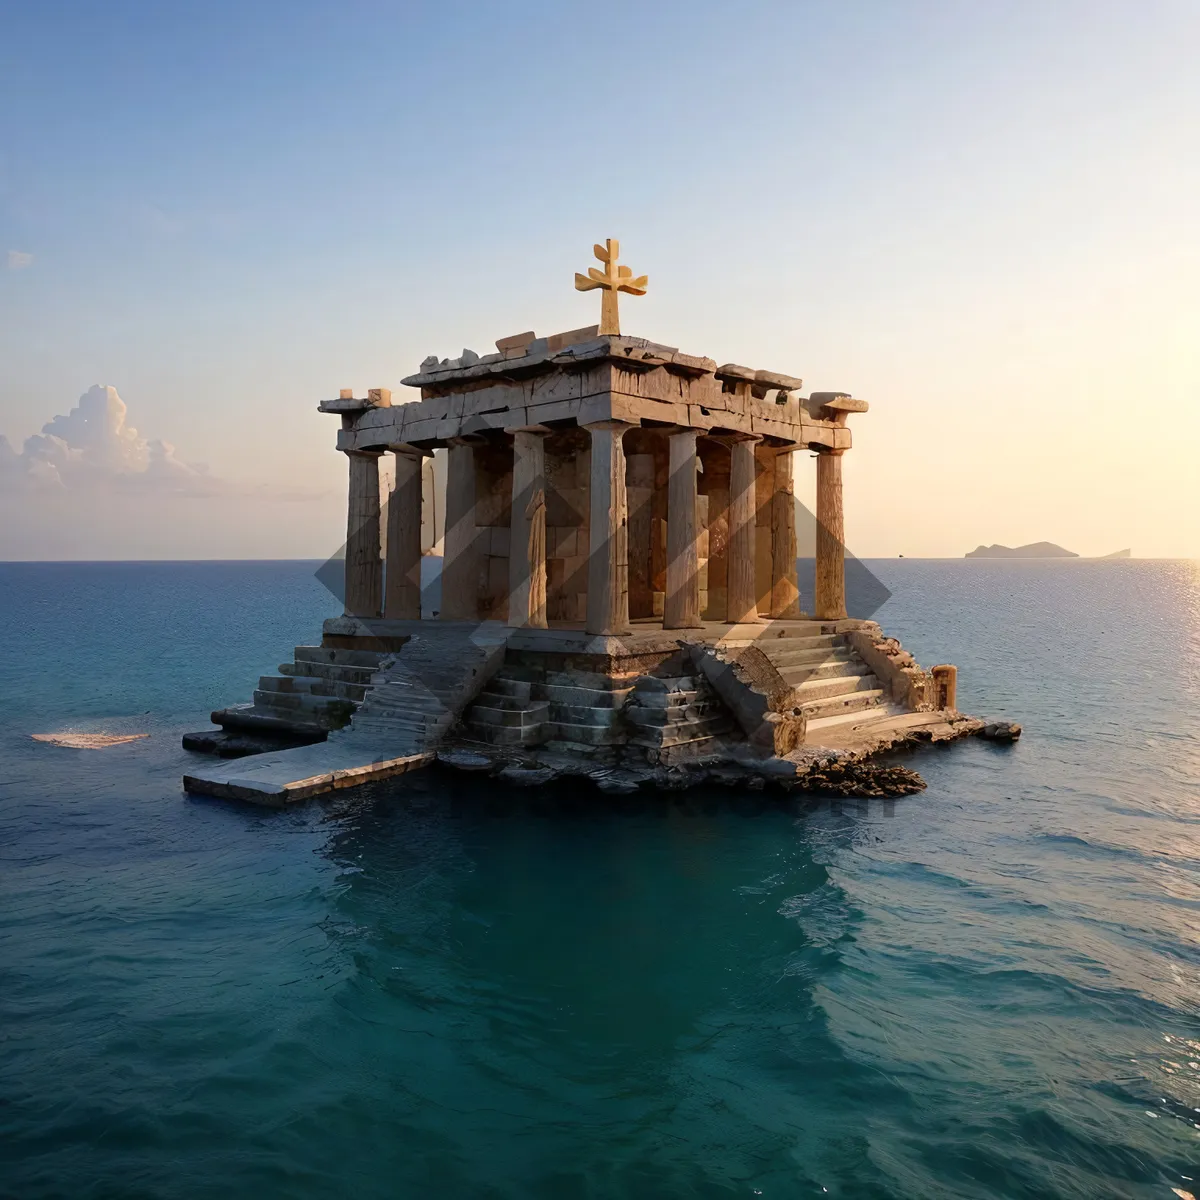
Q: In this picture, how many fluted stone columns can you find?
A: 9